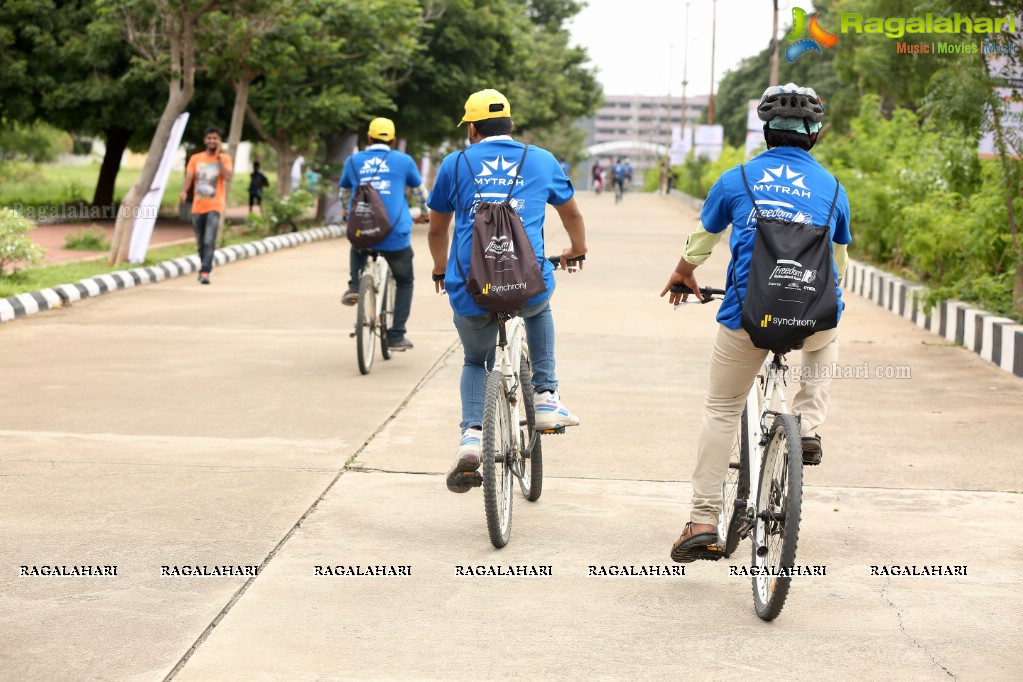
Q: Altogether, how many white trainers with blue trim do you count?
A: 2